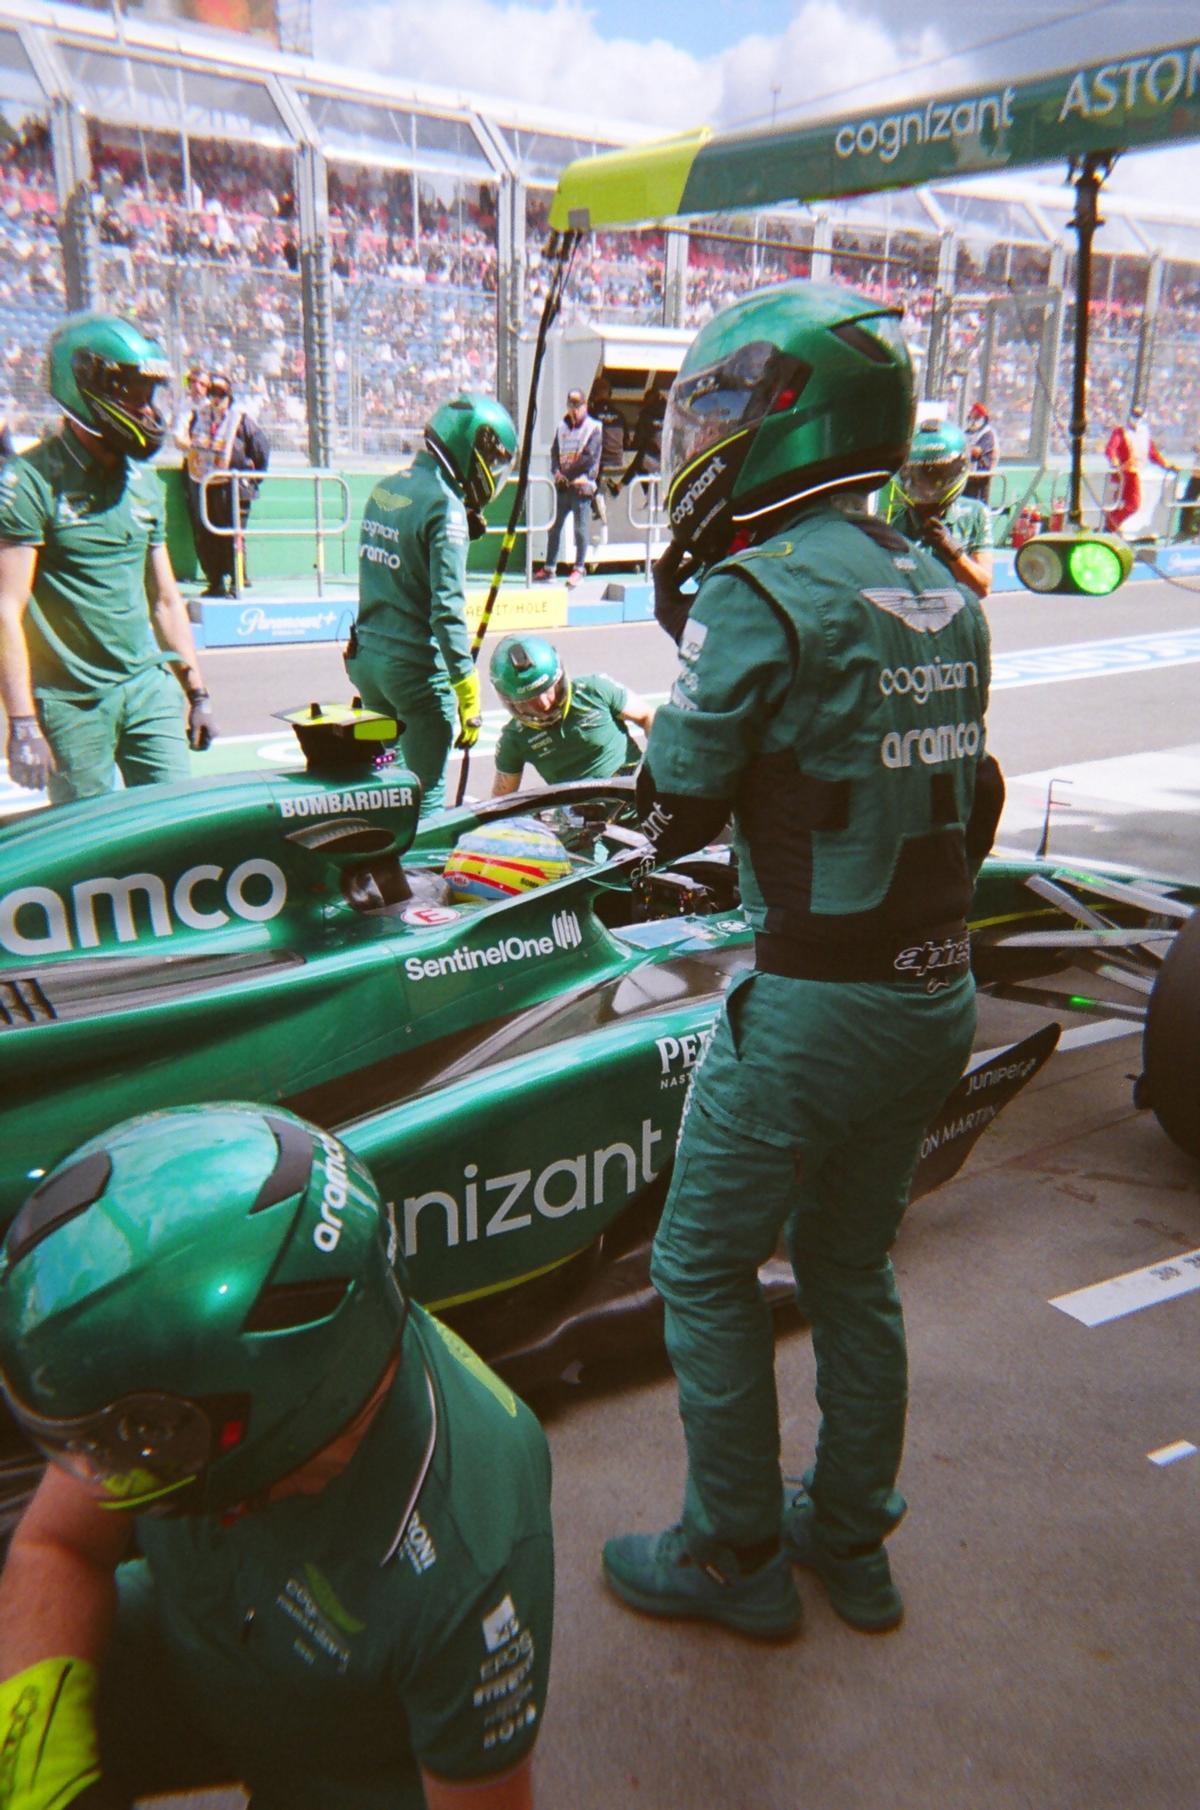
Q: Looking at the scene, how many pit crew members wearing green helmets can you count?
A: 6